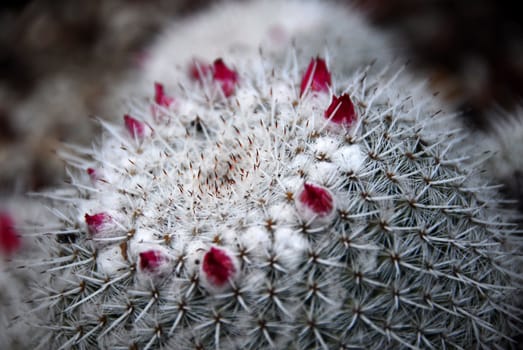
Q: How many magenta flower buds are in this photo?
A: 12